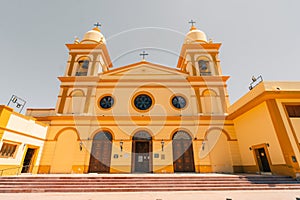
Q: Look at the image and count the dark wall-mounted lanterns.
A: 4